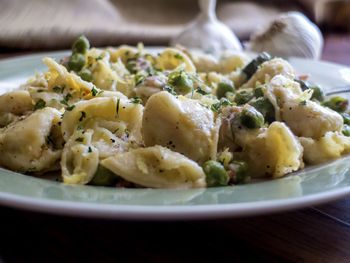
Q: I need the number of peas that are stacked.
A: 2